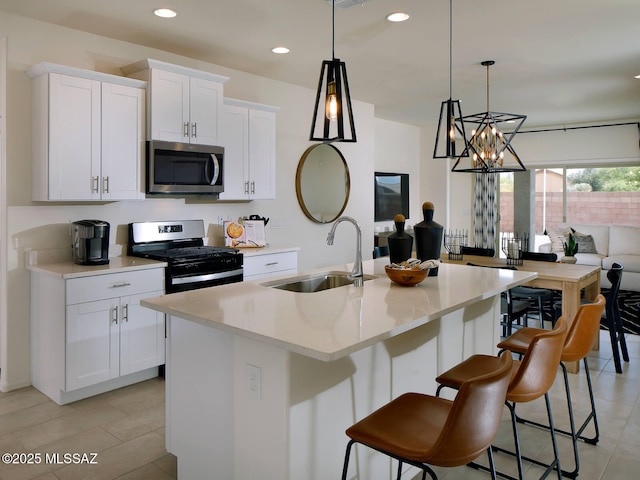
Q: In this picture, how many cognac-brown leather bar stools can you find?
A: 3